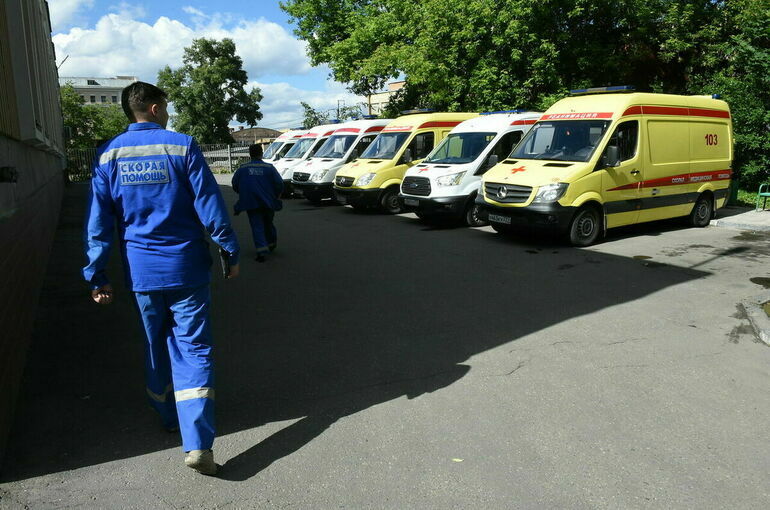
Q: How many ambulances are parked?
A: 6